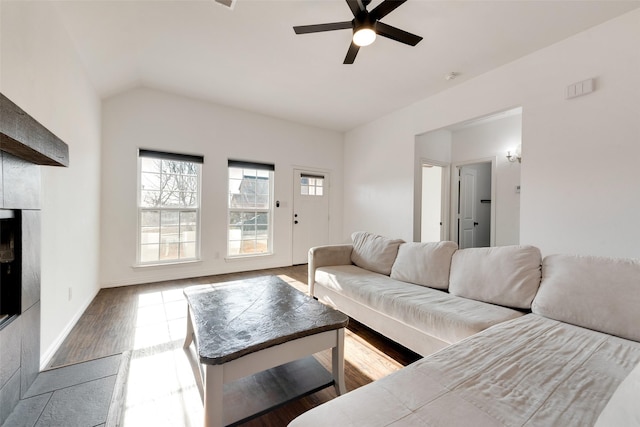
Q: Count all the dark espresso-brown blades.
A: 5